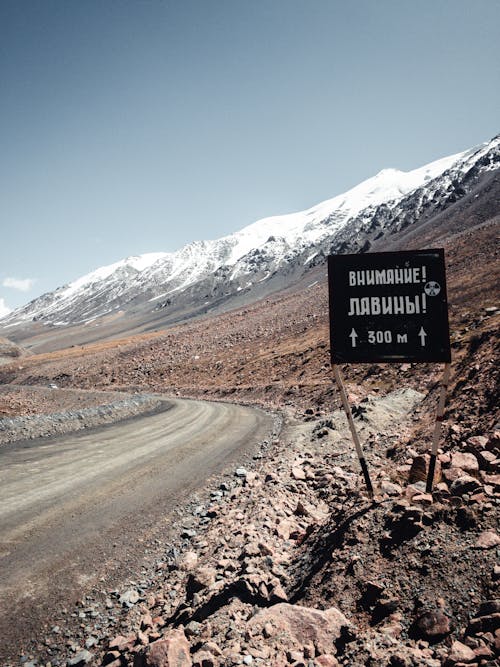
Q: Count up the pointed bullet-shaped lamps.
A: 0